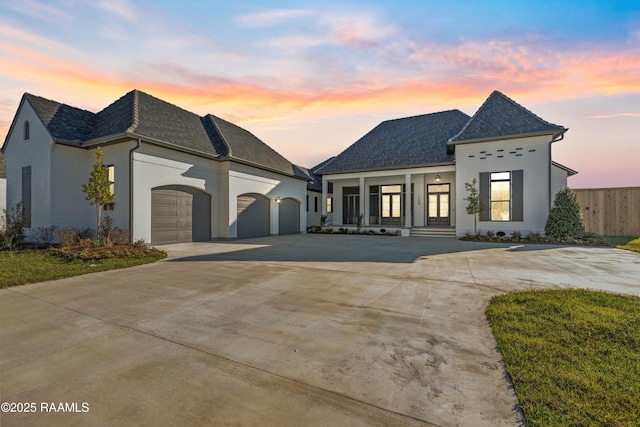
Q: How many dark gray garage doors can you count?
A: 3